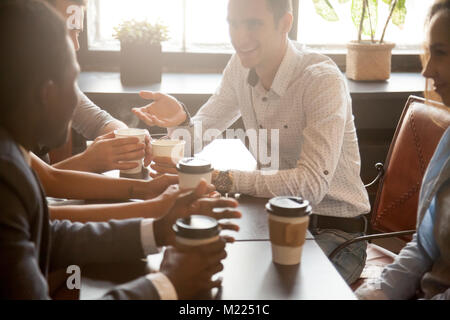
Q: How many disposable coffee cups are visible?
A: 5